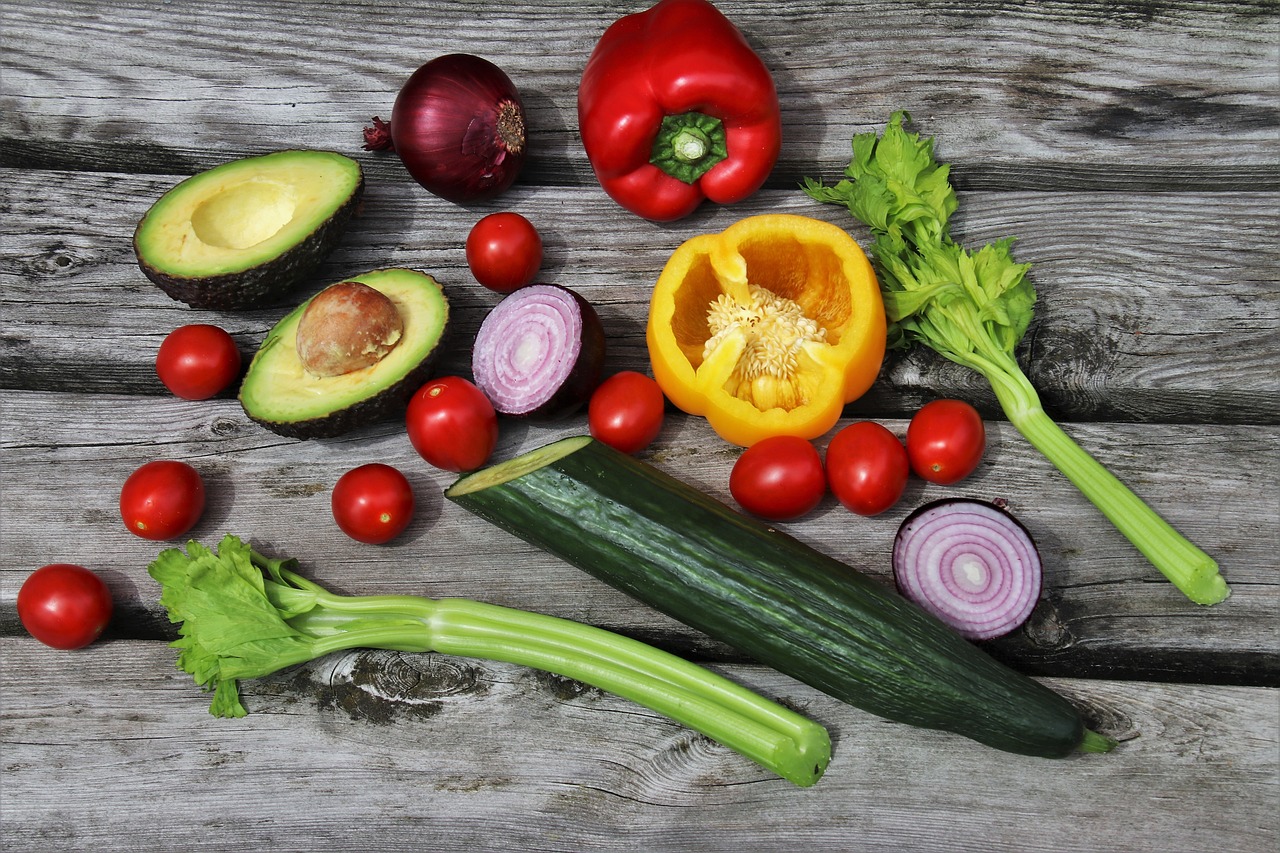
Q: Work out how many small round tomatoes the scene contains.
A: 10